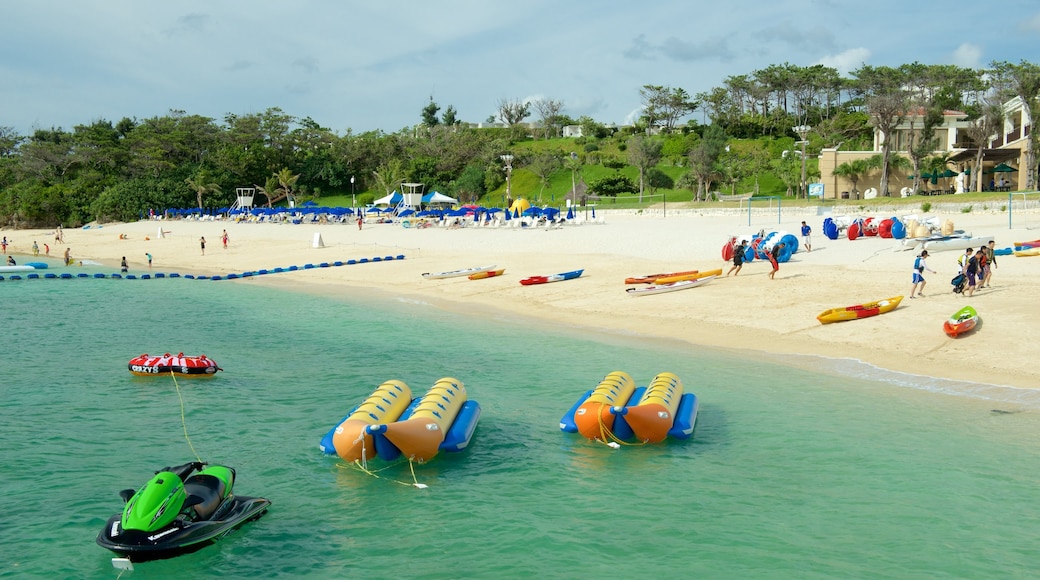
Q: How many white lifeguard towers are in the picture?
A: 2